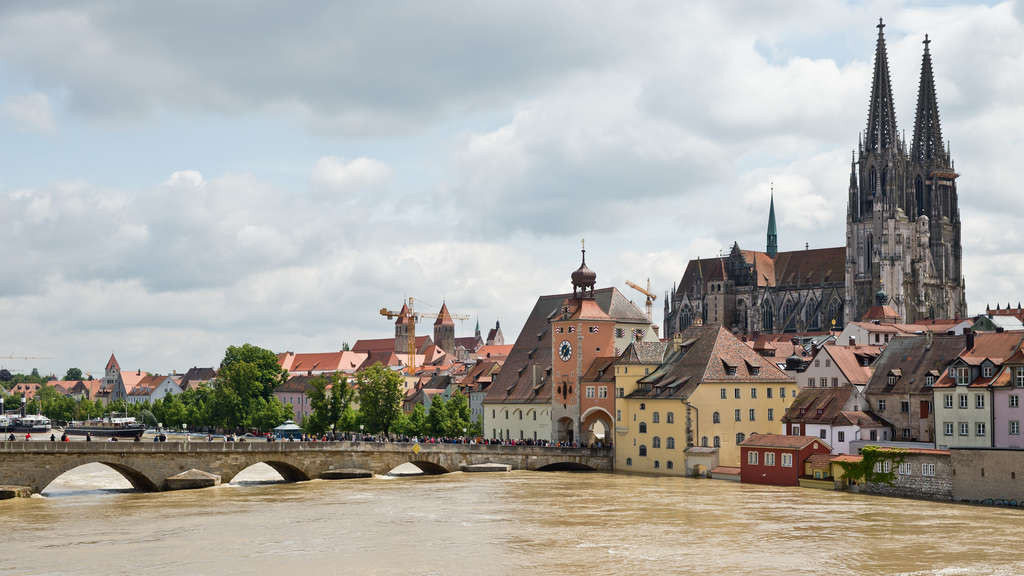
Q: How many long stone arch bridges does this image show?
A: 1